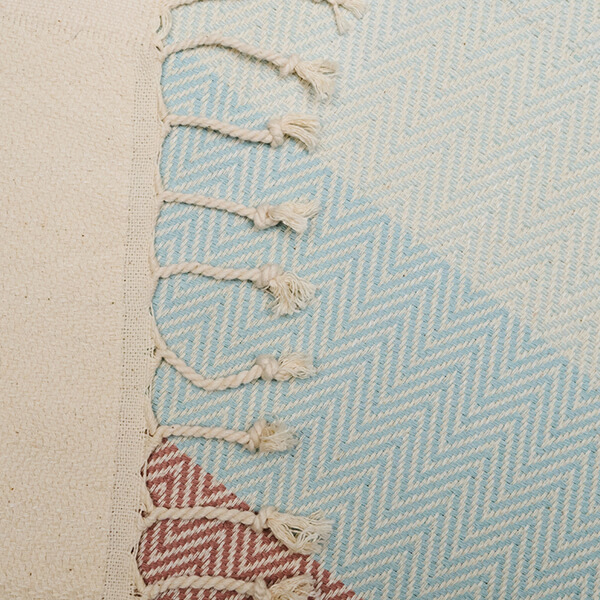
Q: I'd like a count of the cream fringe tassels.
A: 9